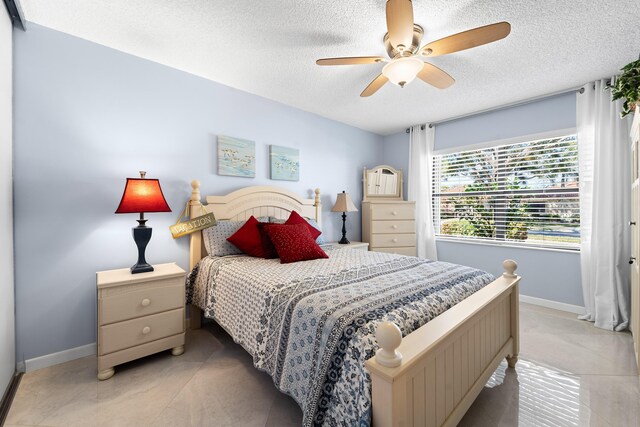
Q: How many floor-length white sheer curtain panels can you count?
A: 2